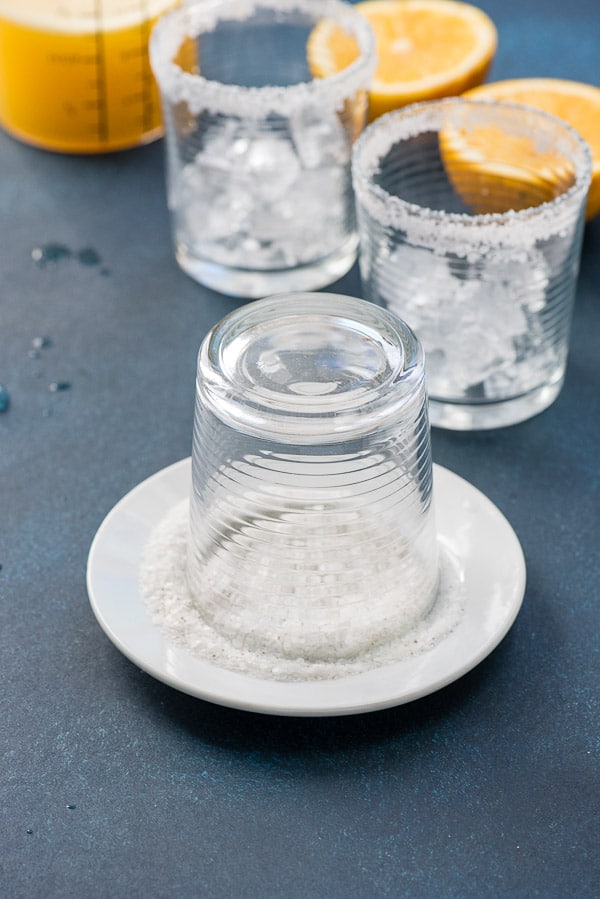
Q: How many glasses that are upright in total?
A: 2